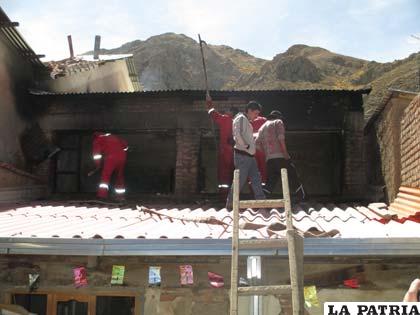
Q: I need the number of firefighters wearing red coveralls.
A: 3